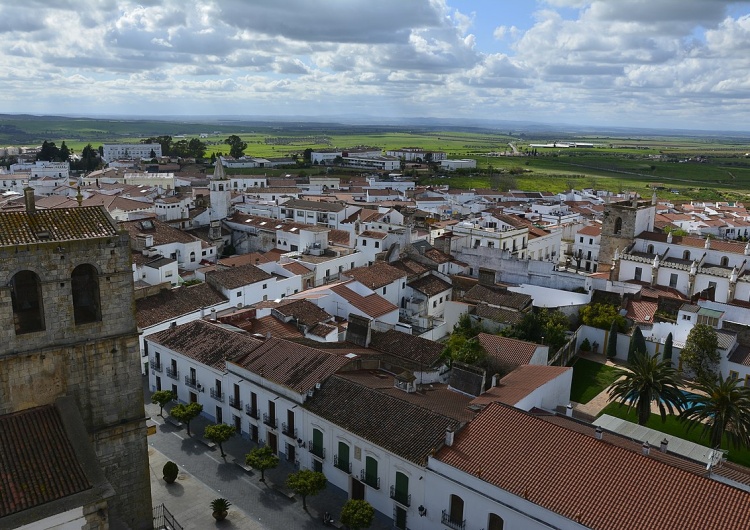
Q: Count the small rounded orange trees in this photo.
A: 6